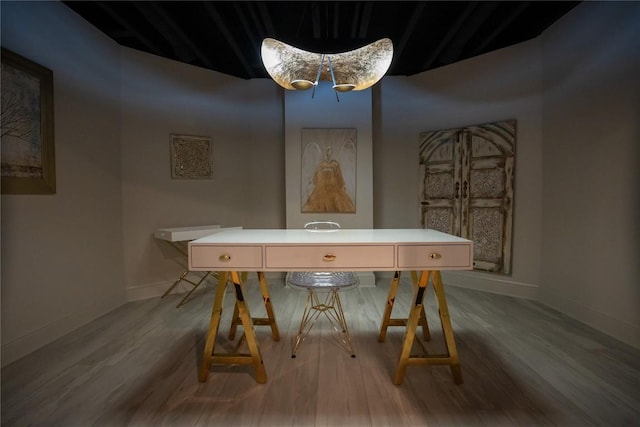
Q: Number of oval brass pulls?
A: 3